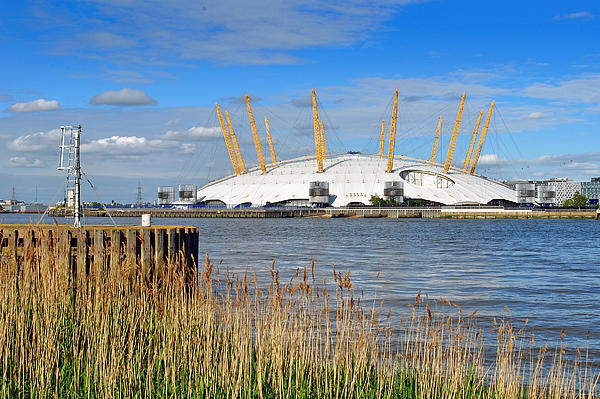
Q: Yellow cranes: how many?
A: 12